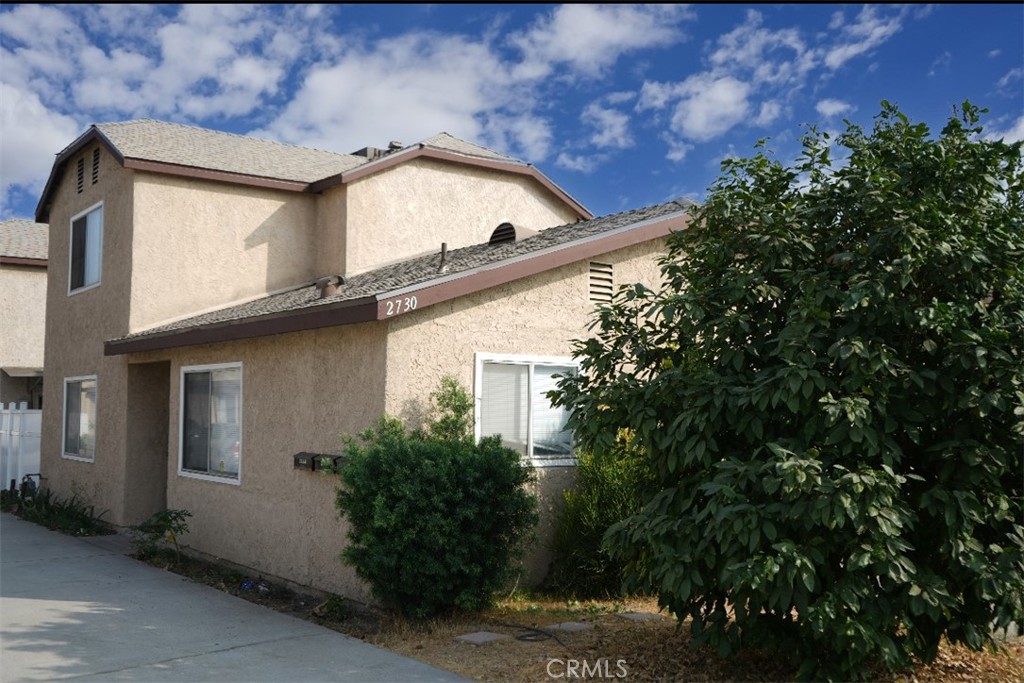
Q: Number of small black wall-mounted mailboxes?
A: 3